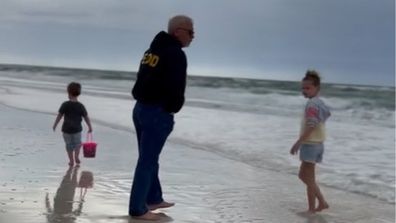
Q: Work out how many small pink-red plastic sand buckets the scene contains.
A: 1